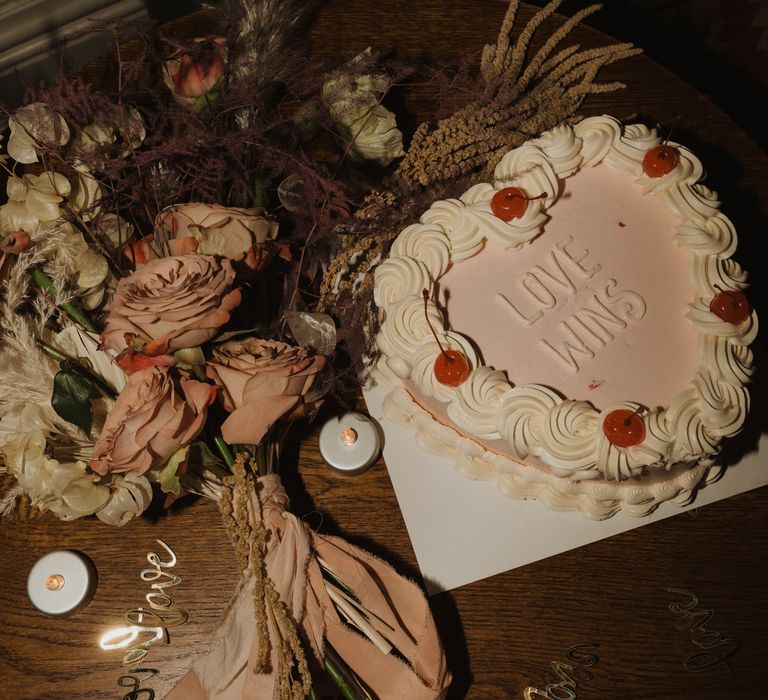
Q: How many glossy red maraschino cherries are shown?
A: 5